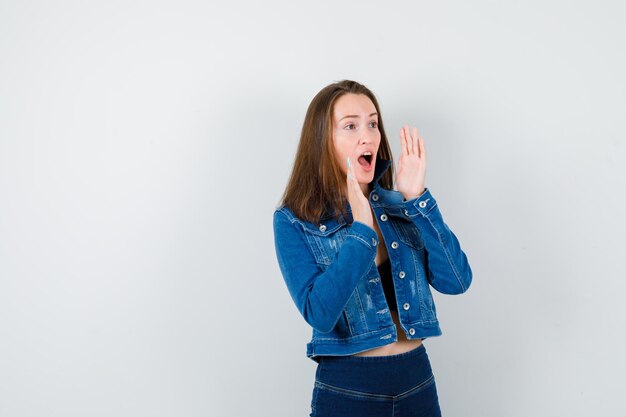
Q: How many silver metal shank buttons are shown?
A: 9